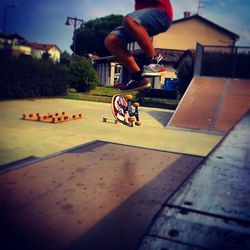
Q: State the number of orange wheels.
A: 4